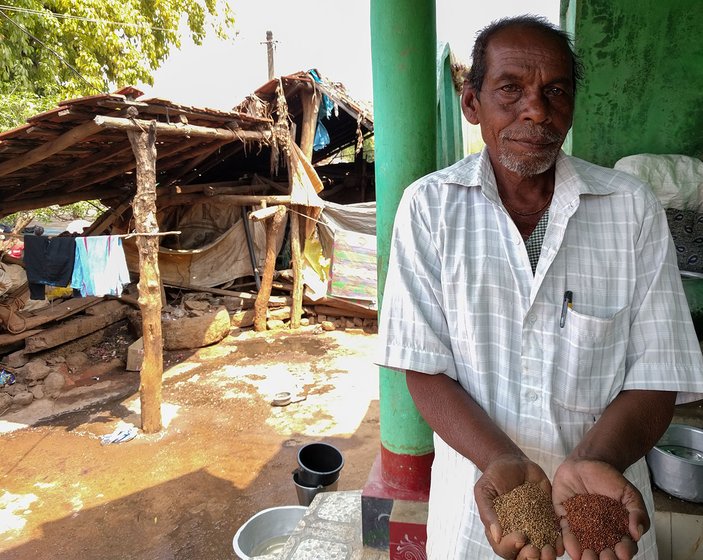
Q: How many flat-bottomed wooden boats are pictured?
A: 0